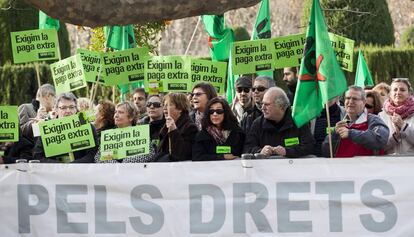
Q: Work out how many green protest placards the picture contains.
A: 12